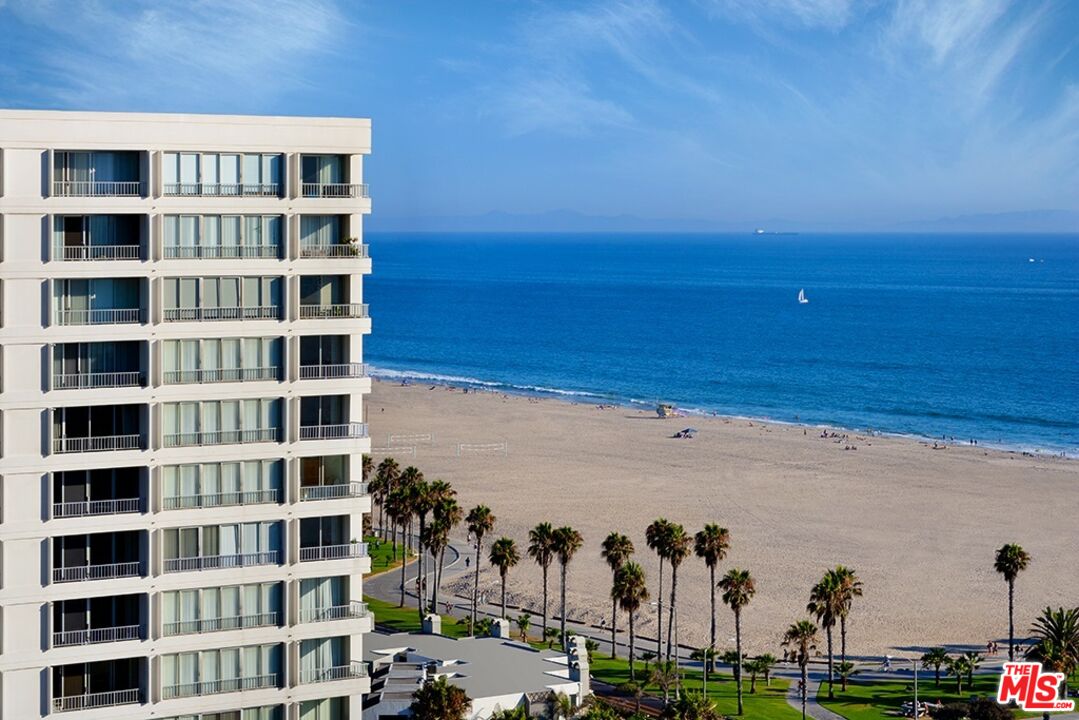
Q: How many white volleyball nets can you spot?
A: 3